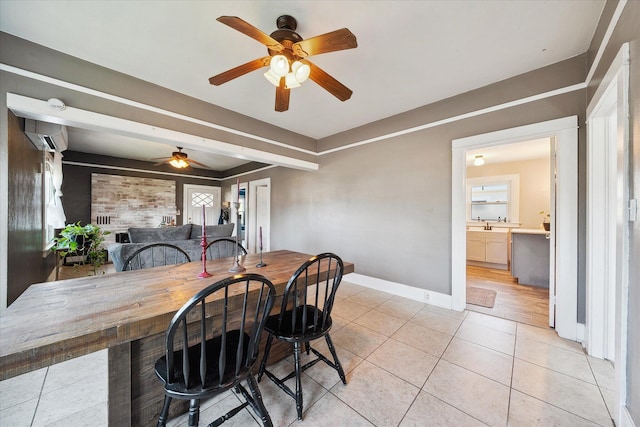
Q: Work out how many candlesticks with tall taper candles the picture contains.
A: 3